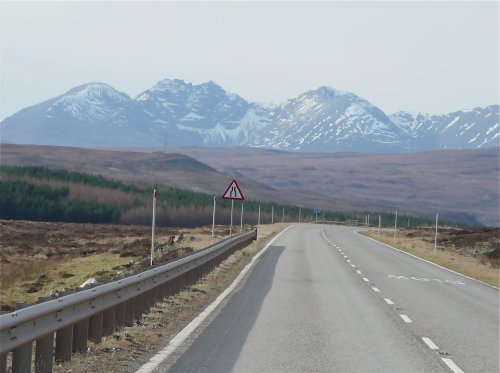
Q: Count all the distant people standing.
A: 0